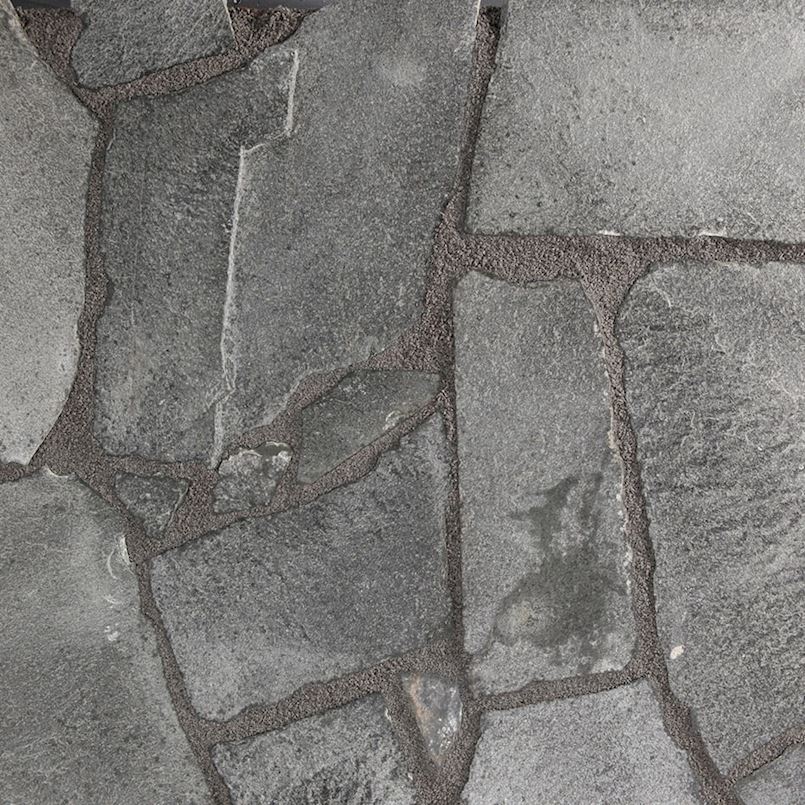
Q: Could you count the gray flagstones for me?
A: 15